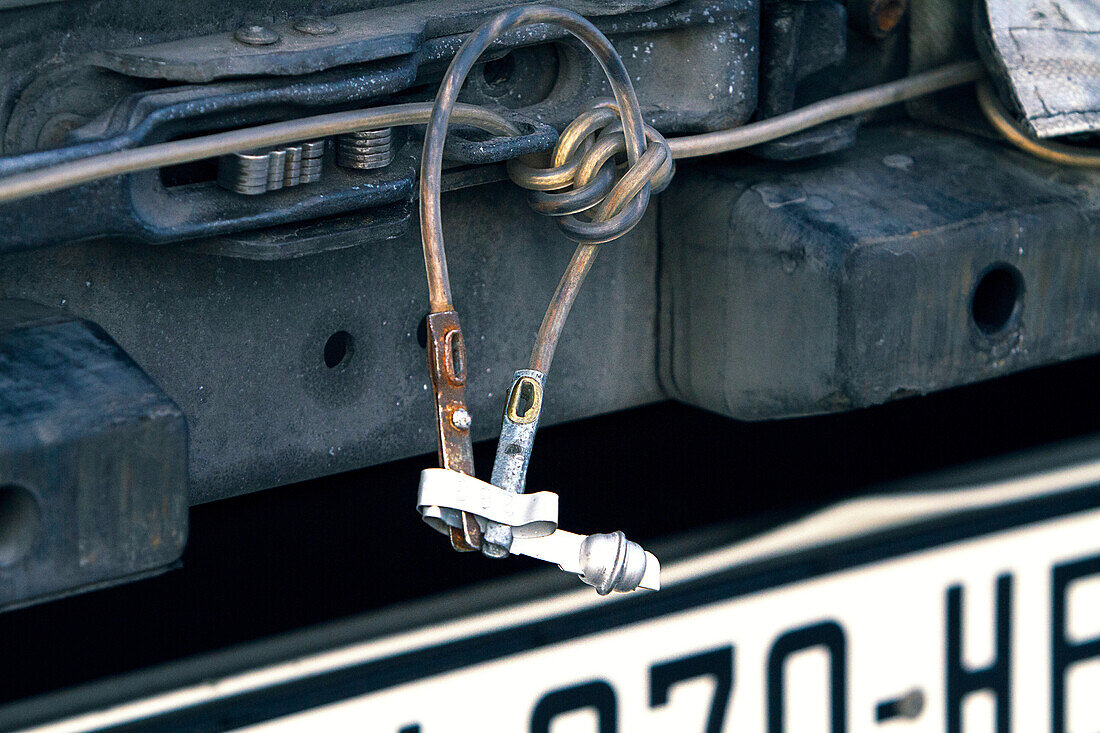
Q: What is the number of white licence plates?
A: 1